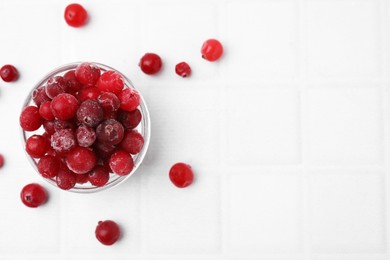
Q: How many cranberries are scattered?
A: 9